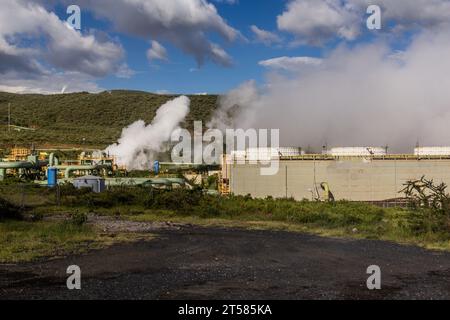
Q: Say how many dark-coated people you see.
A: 0